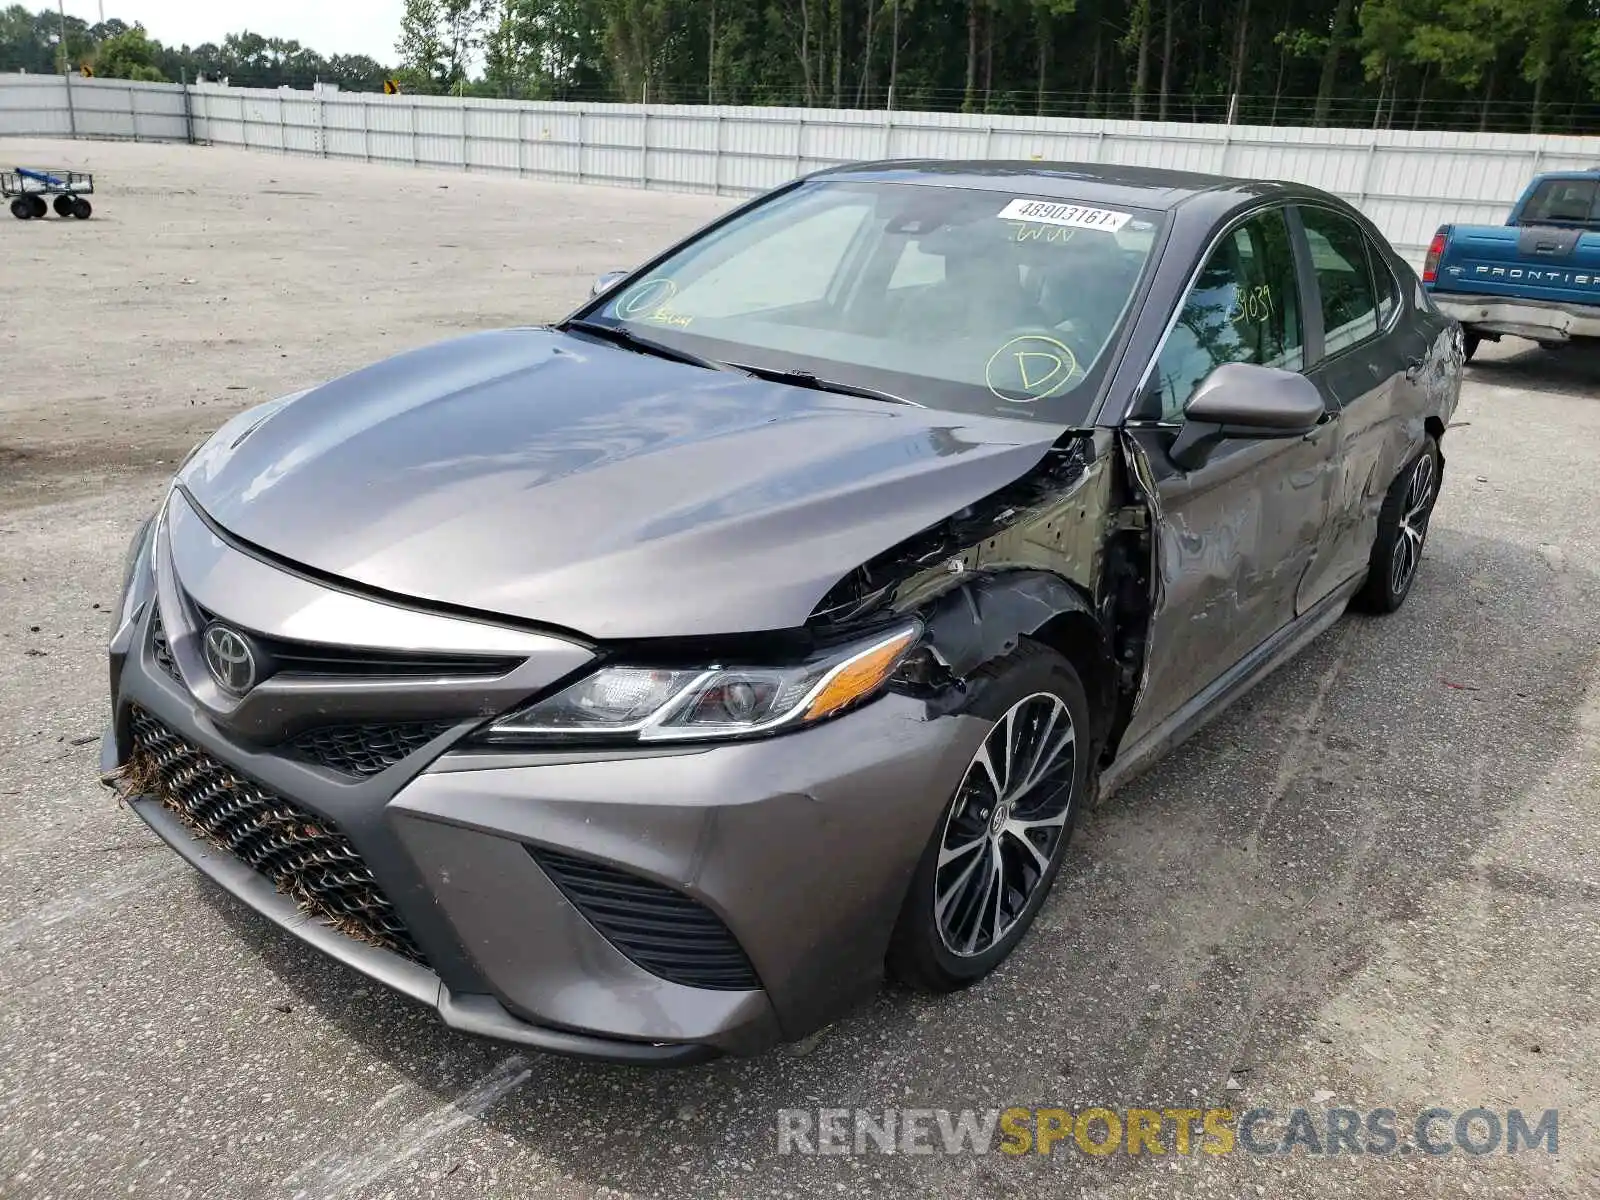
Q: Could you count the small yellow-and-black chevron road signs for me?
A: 2